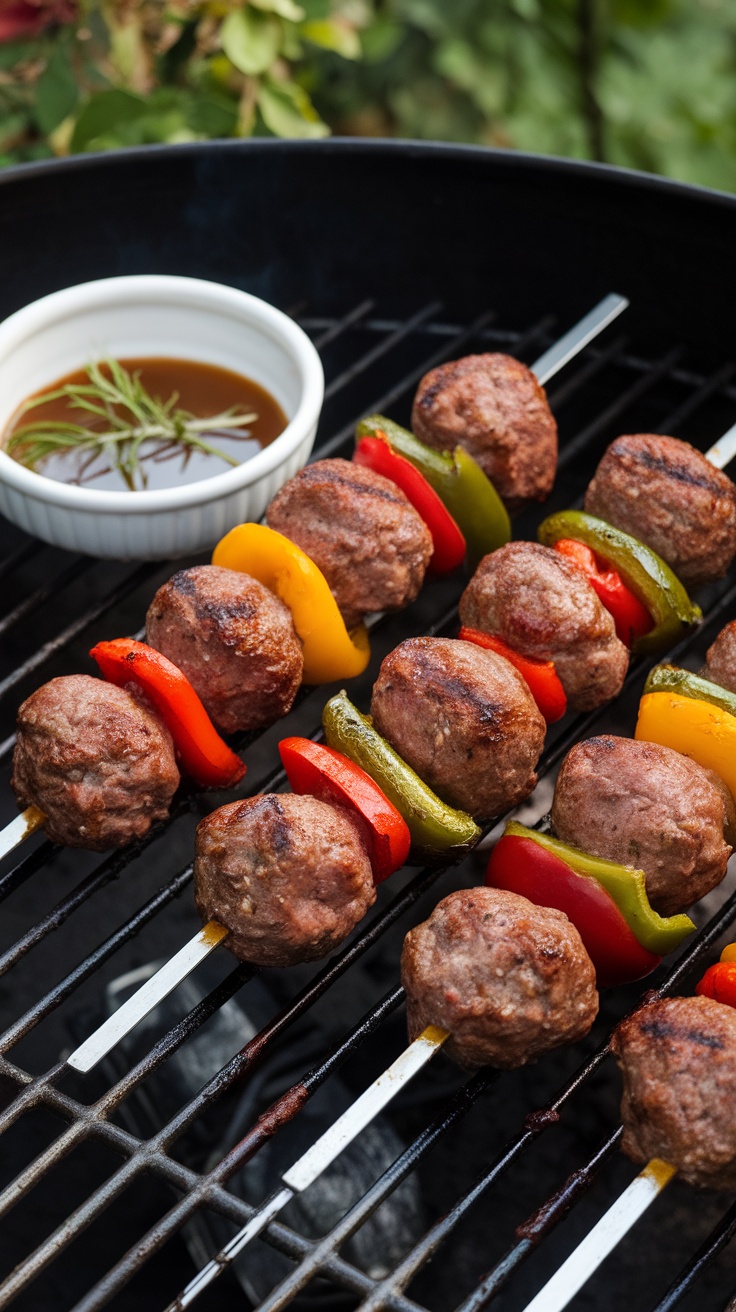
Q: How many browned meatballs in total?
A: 12